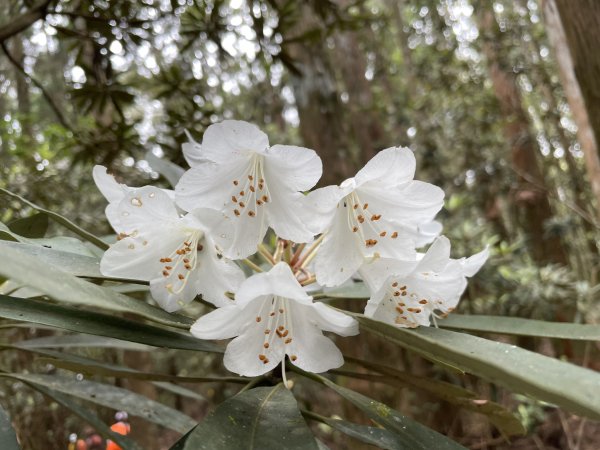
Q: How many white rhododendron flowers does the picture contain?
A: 5